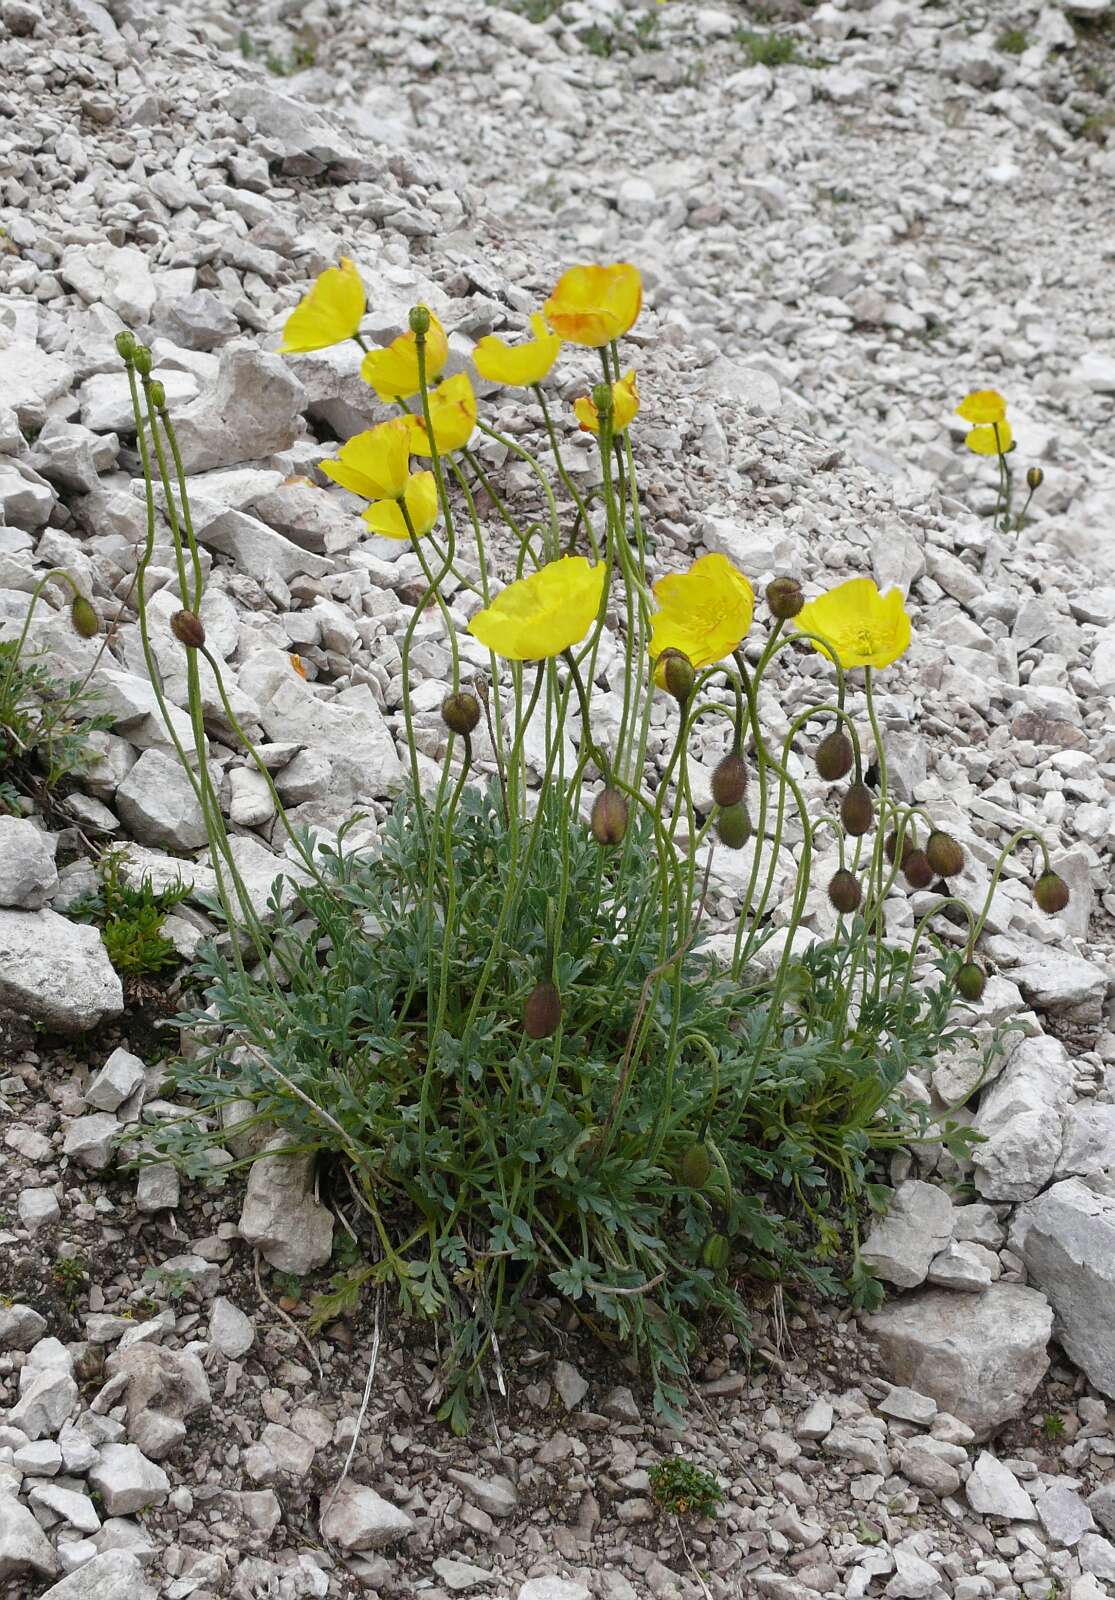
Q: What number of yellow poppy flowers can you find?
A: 13